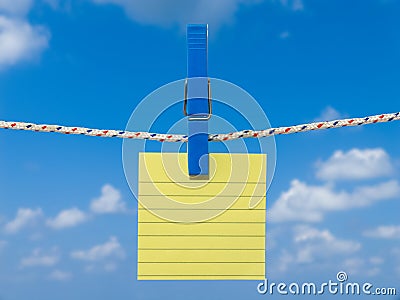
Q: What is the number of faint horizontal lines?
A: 8